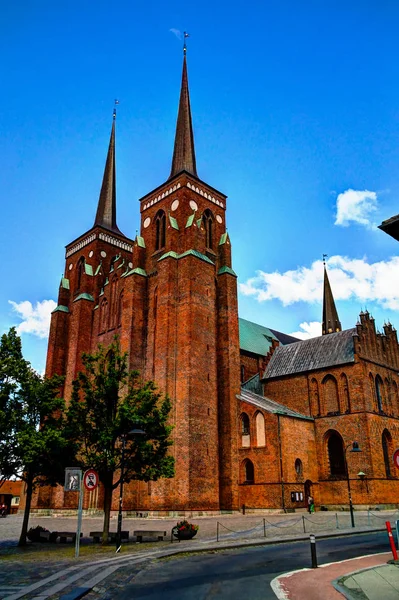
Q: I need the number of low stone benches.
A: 3